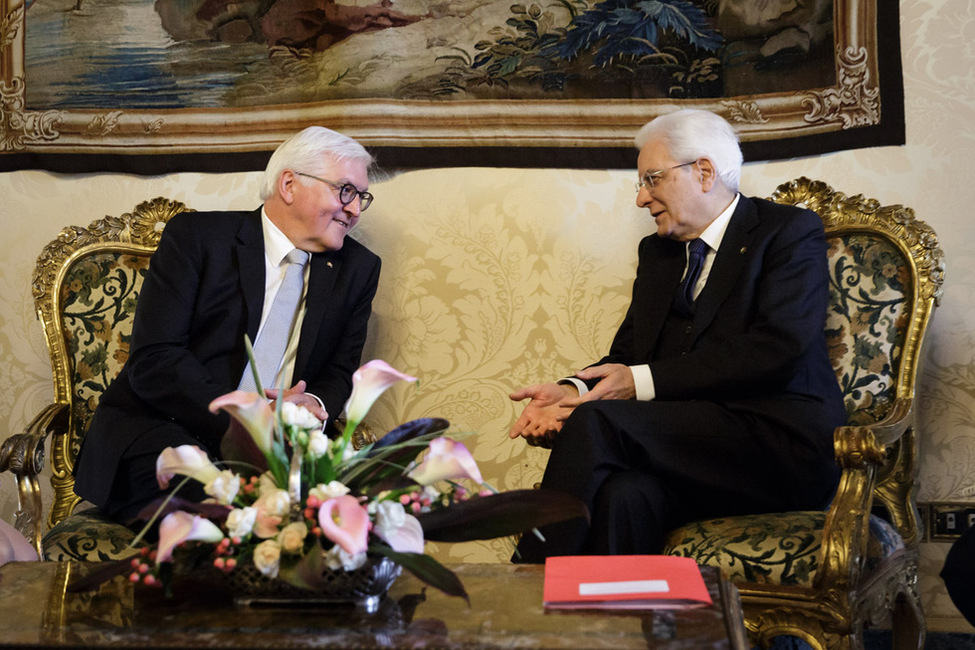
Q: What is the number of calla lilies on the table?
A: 7